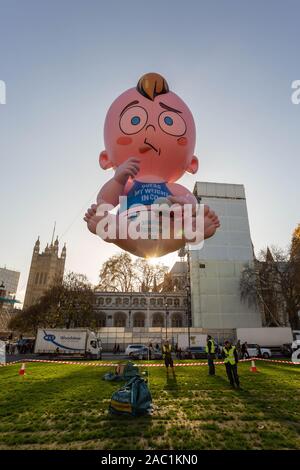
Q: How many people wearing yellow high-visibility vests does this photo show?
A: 3